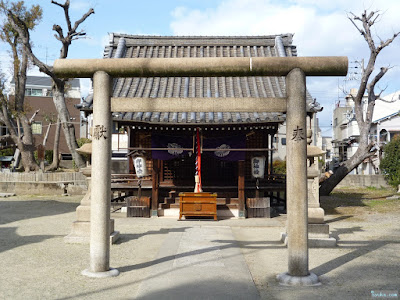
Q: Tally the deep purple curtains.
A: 2